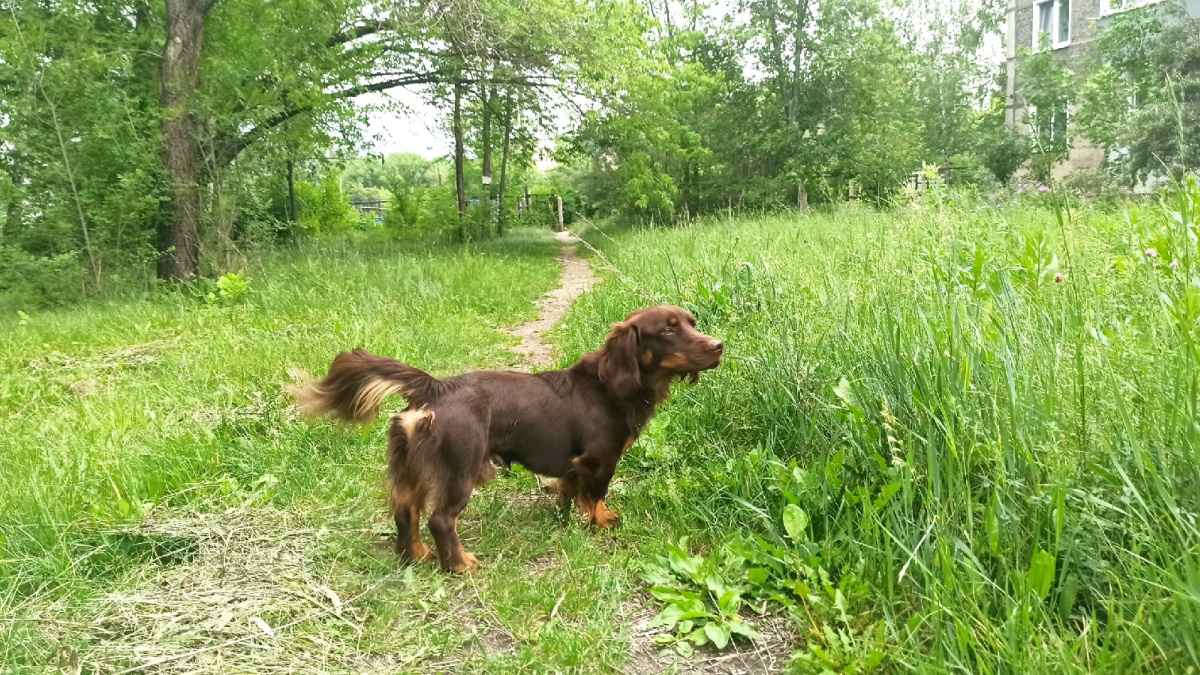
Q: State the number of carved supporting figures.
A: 0